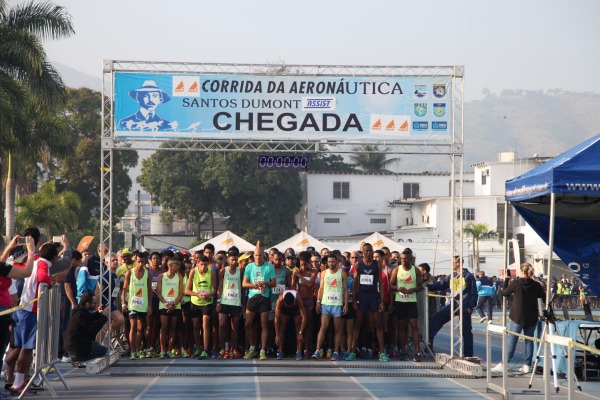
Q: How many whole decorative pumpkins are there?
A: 0